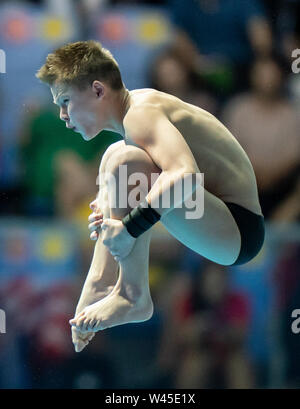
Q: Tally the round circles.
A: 6